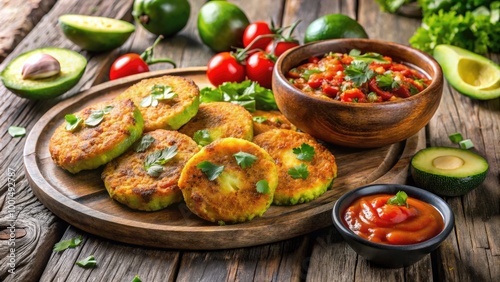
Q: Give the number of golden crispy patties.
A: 7